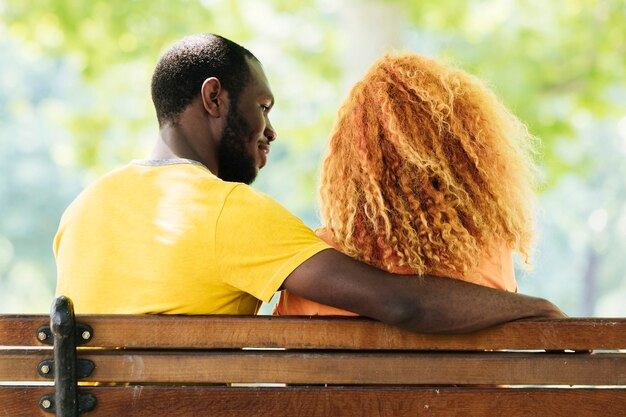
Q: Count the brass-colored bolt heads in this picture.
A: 4